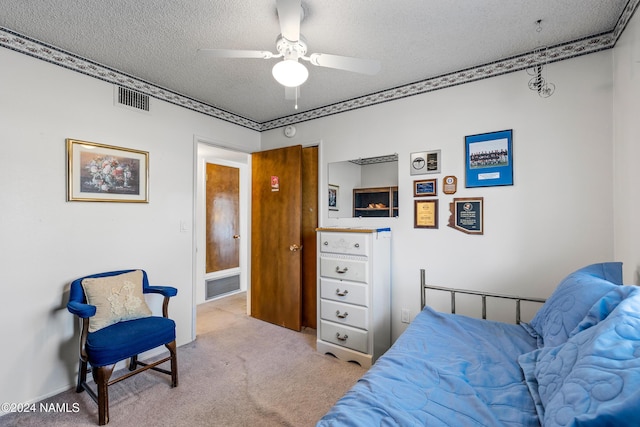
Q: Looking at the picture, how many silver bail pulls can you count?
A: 4